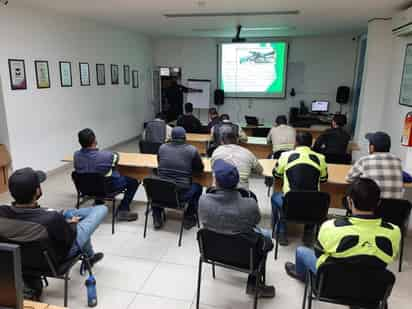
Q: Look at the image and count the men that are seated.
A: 14